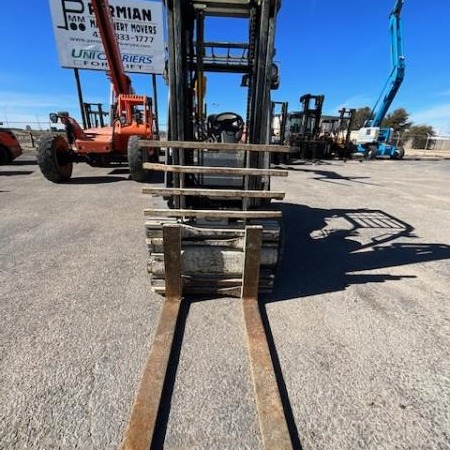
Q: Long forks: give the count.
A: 2